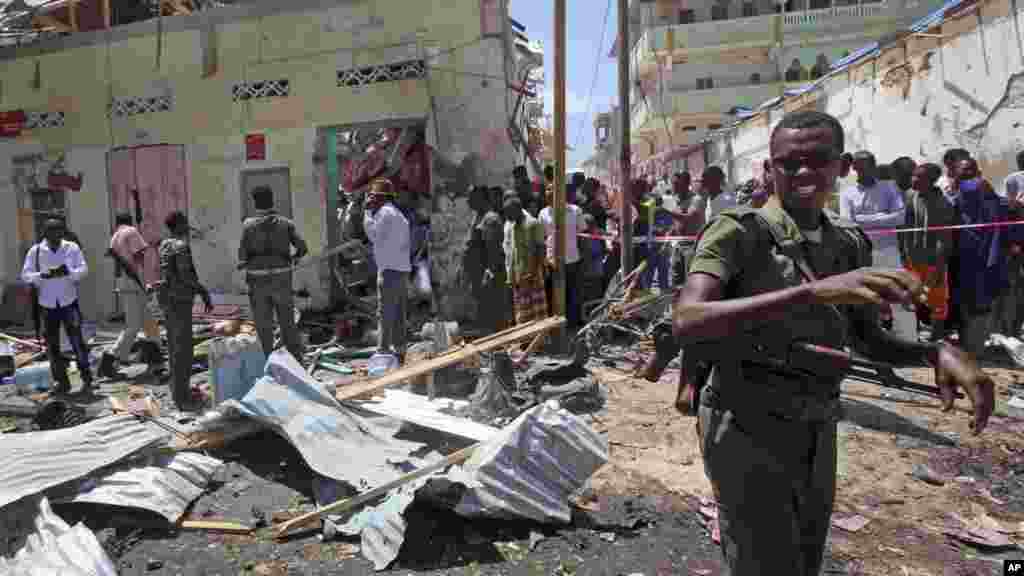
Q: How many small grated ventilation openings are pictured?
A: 4